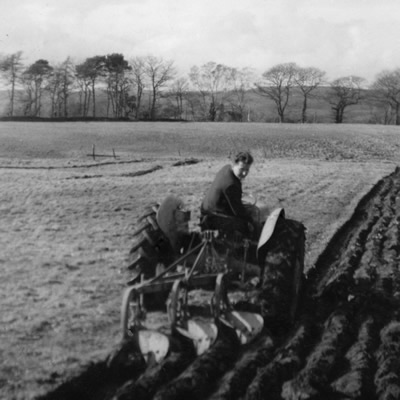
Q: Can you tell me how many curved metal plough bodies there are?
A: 3